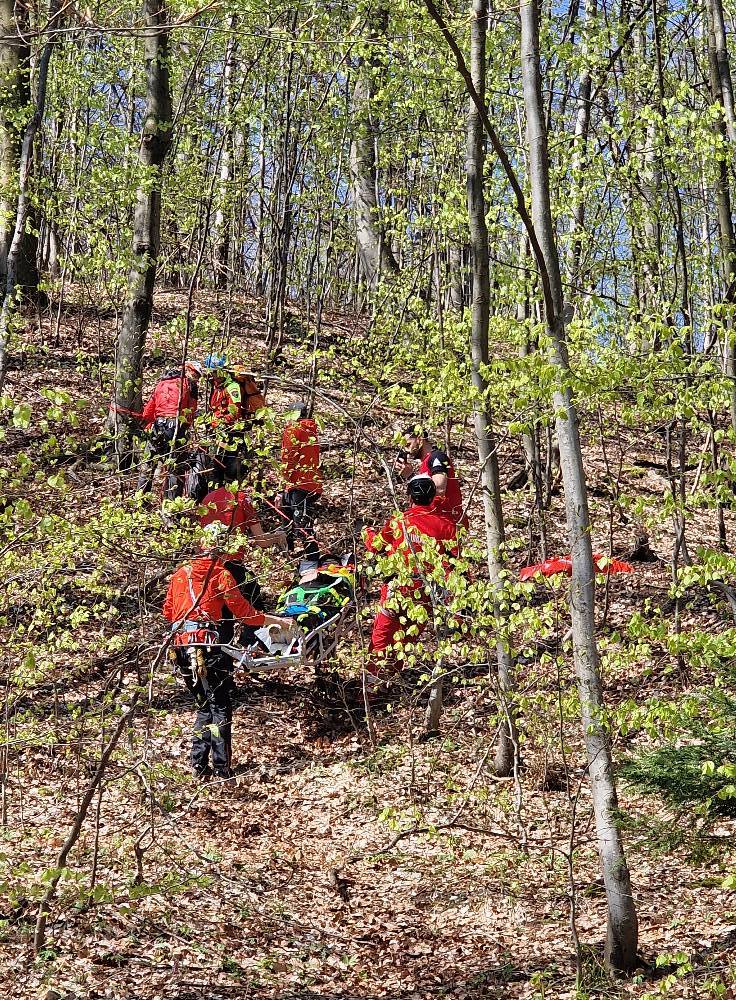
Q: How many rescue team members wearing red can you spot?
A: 7